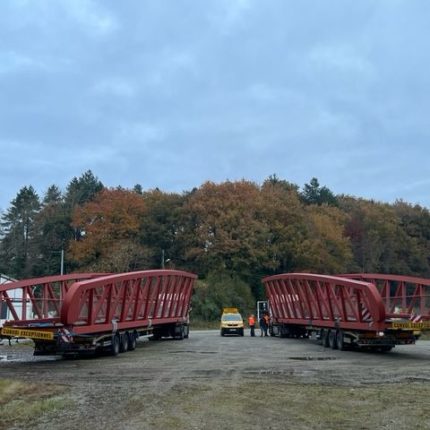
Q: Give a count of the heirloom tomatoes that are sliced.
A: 0